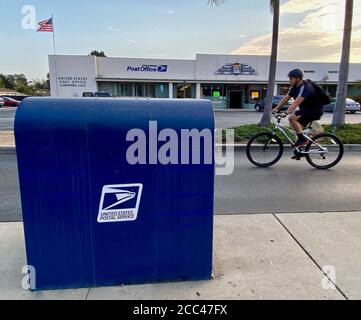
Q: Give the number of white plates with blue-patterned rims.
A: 0